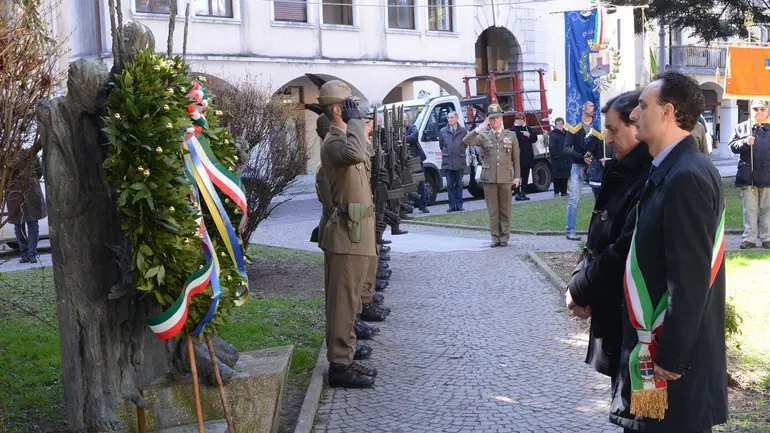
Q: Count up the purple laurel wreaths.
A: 0